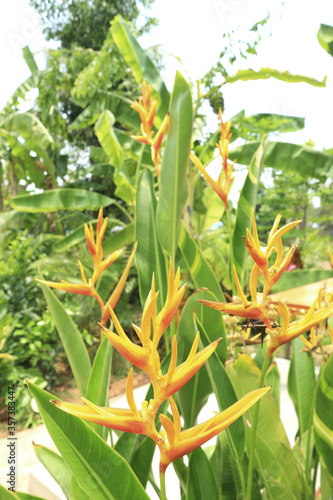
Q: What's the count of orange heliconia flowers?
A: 5